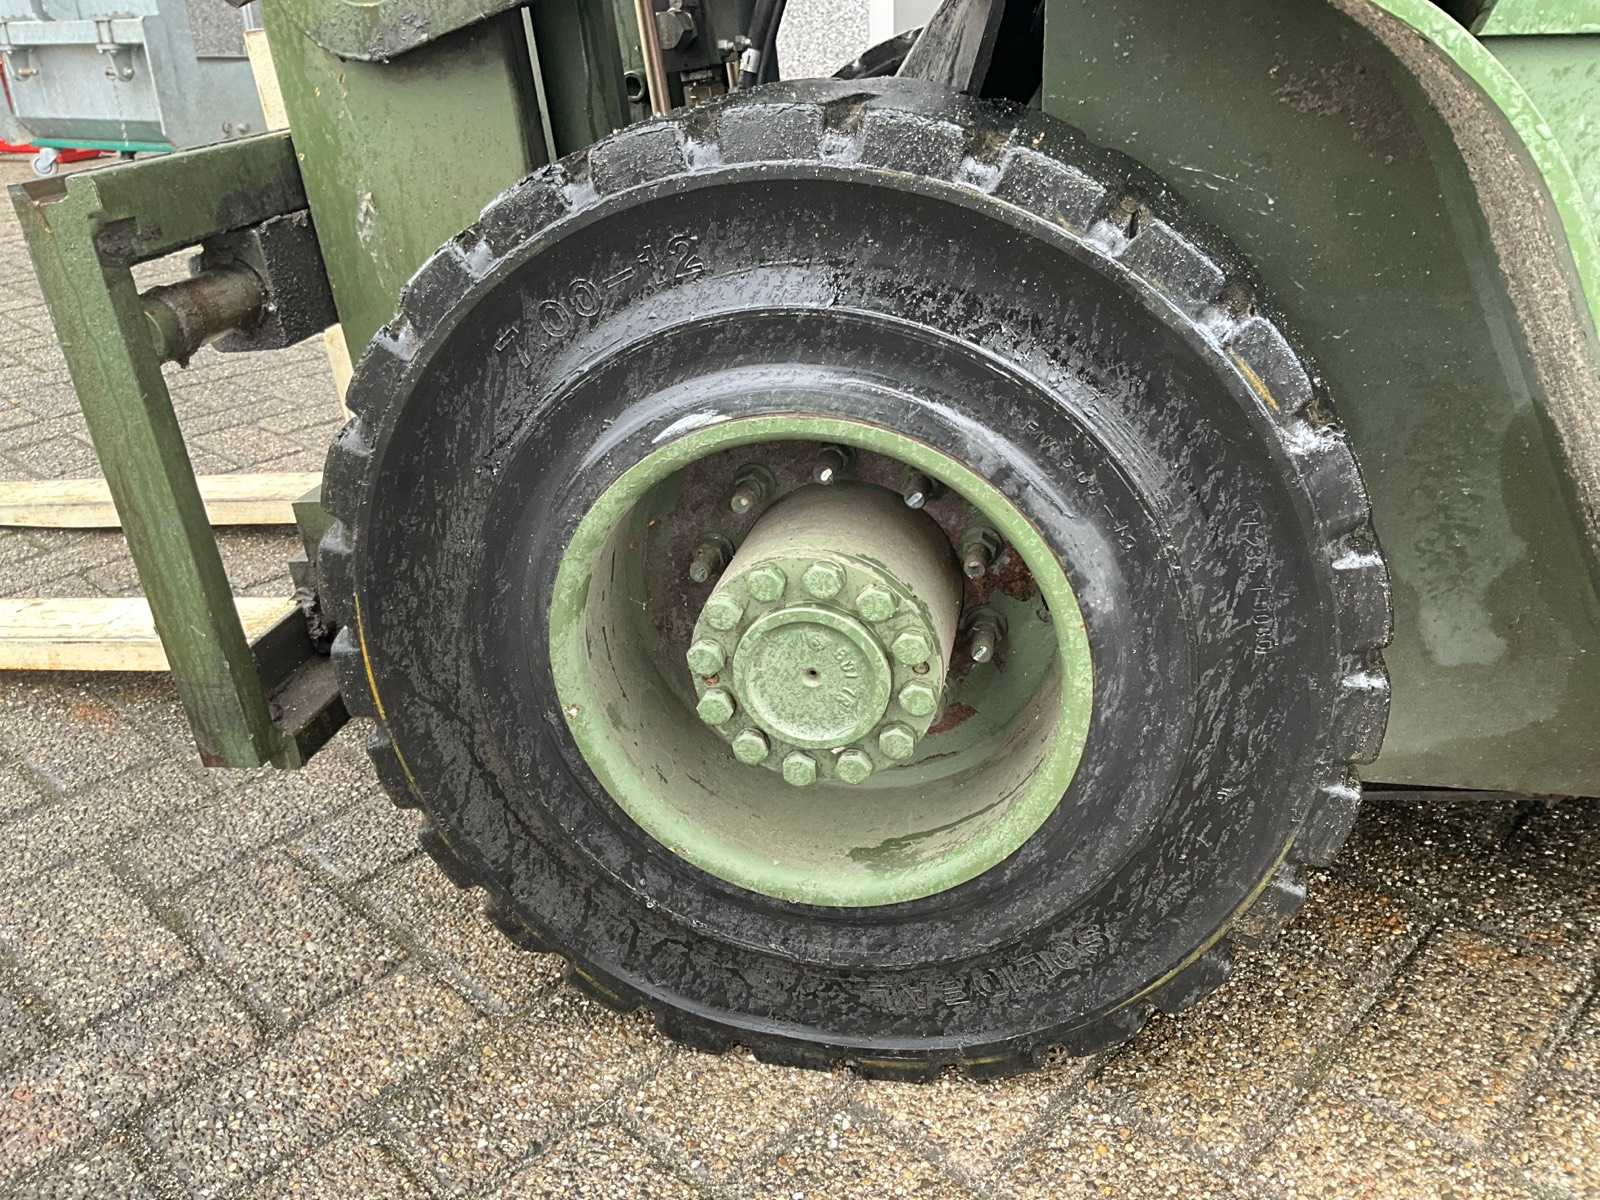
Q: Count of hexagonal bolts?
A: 12